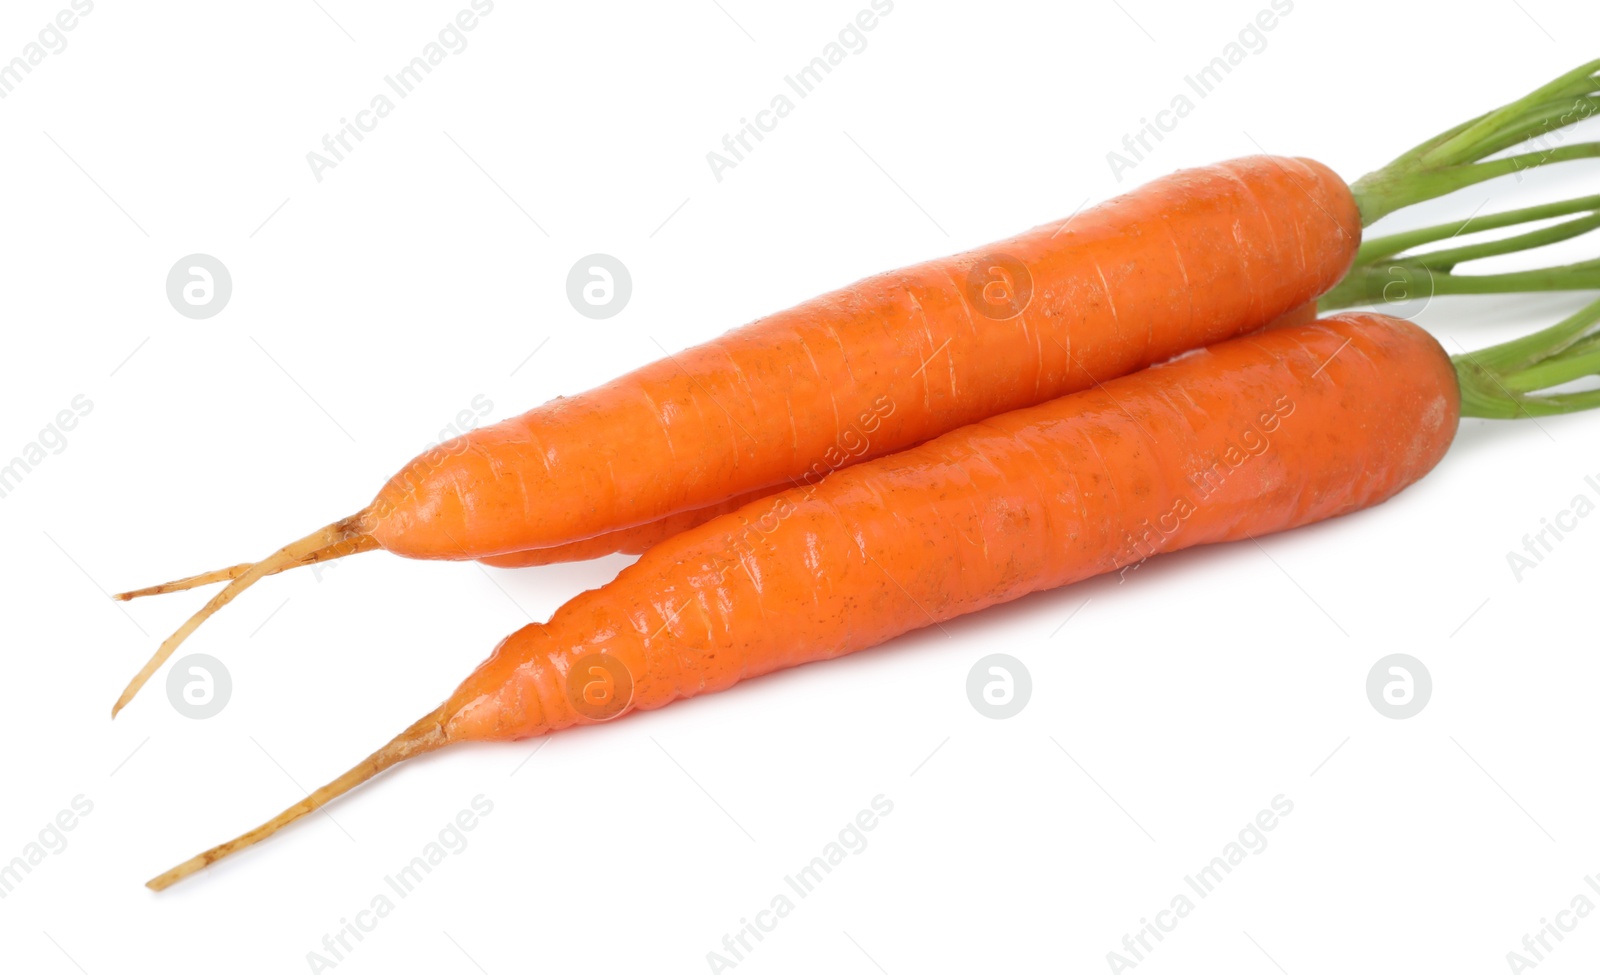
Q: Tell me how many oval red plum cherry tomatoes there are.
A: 0